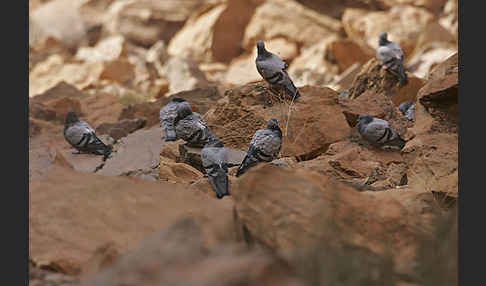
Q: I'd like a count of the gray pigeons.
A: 9